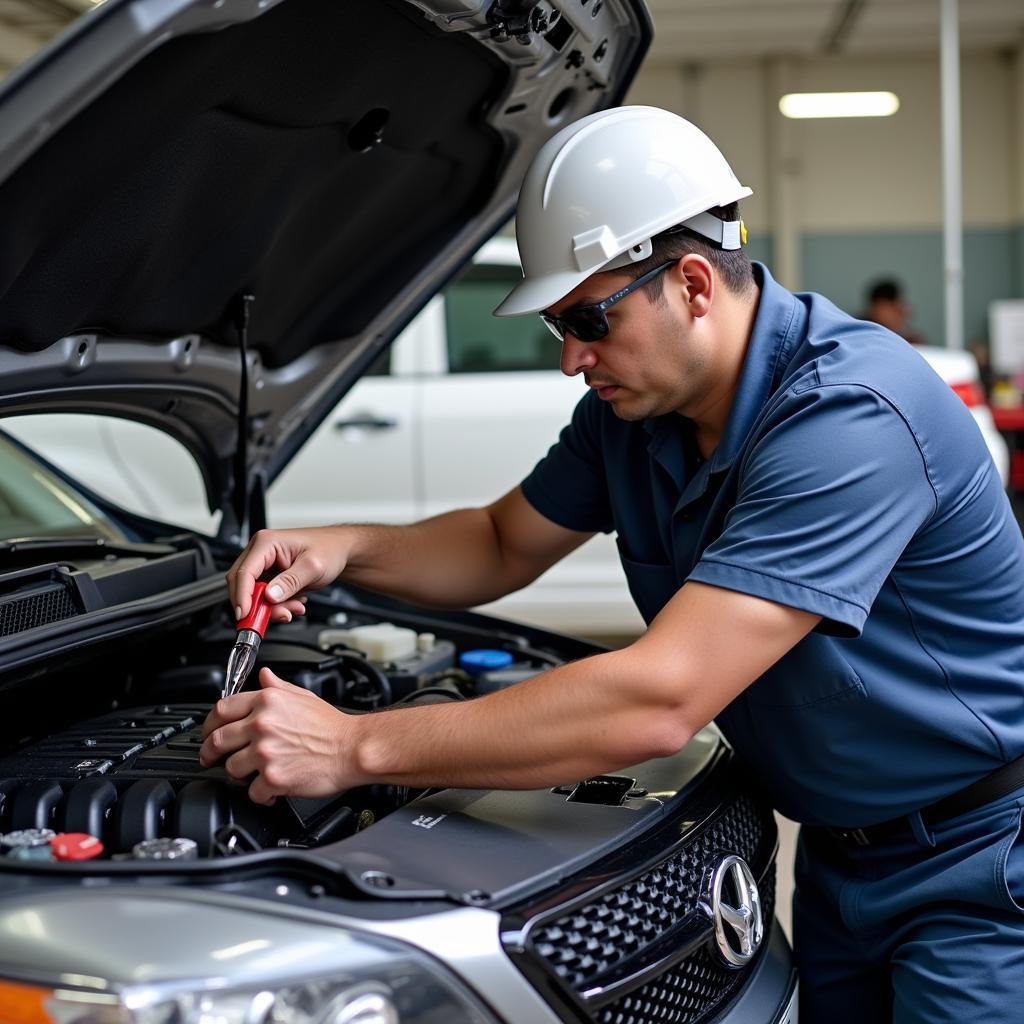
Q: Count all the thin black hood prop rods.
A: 1